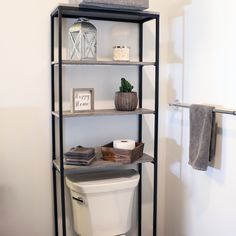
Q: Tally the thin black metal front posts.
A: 2